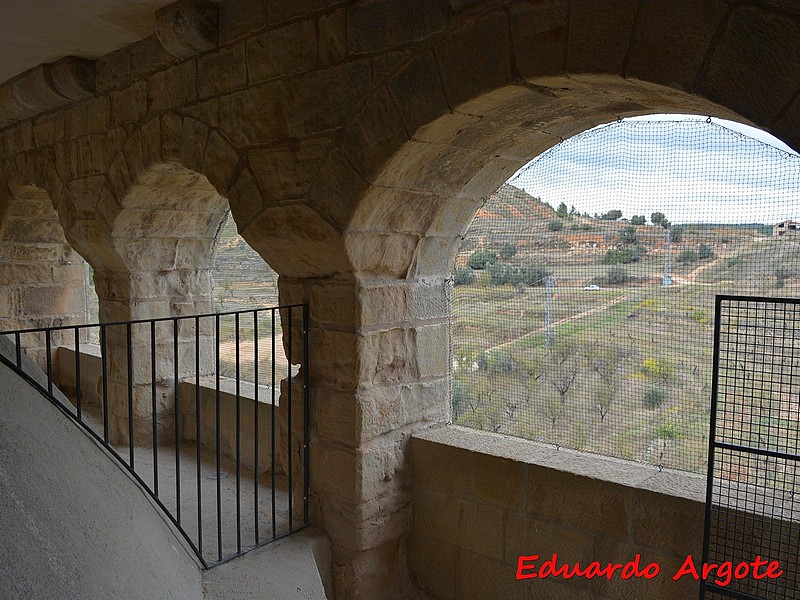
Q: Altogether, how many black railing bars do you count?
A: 14